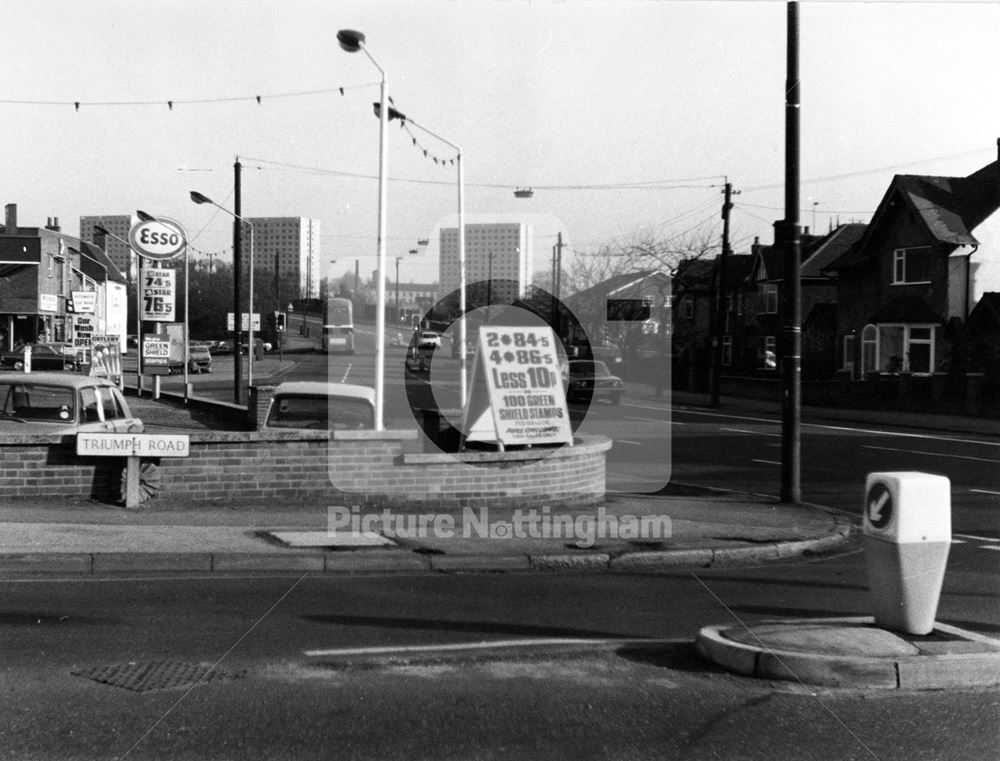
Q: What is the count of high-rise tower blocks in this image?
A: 3